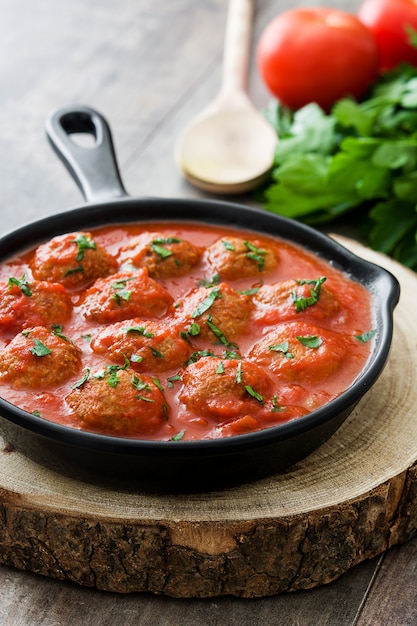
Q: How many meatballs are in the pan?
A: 12